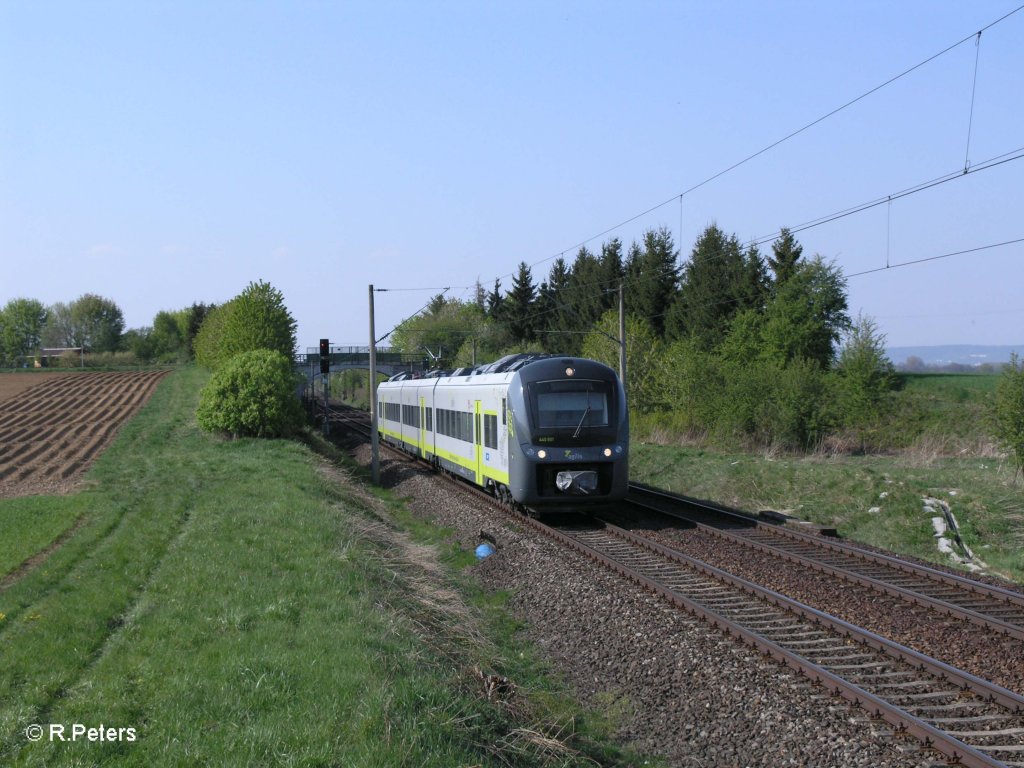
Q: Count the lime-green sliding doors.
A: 3